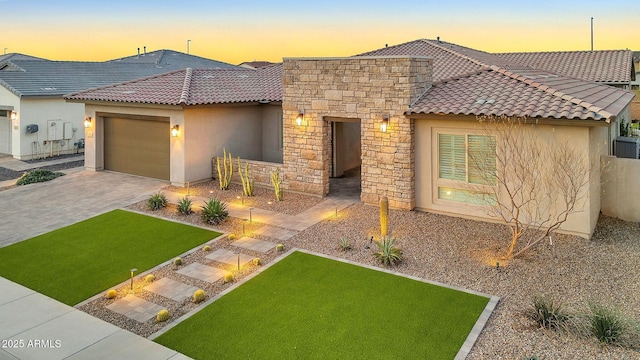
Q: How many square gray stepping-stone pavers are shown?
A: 6